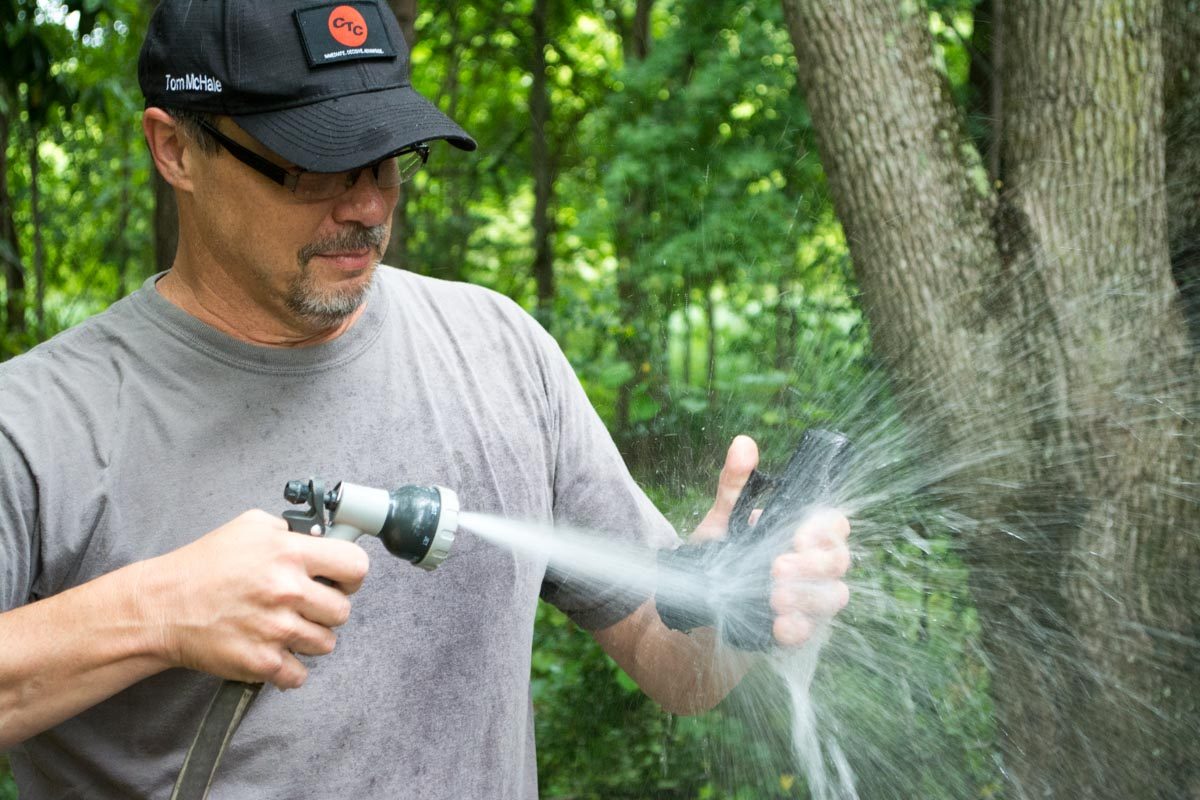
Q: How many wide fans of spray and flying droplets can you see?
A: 1